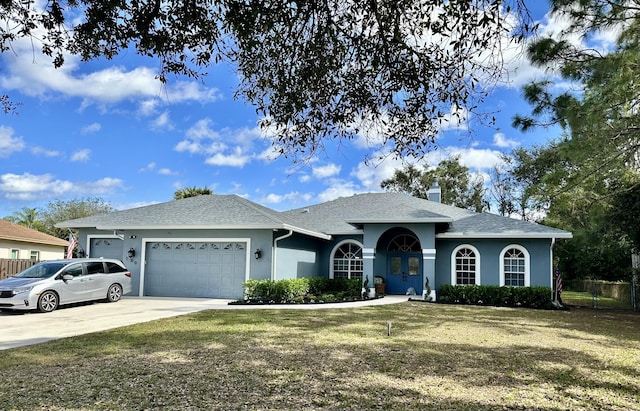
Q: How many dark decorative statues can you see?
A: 2